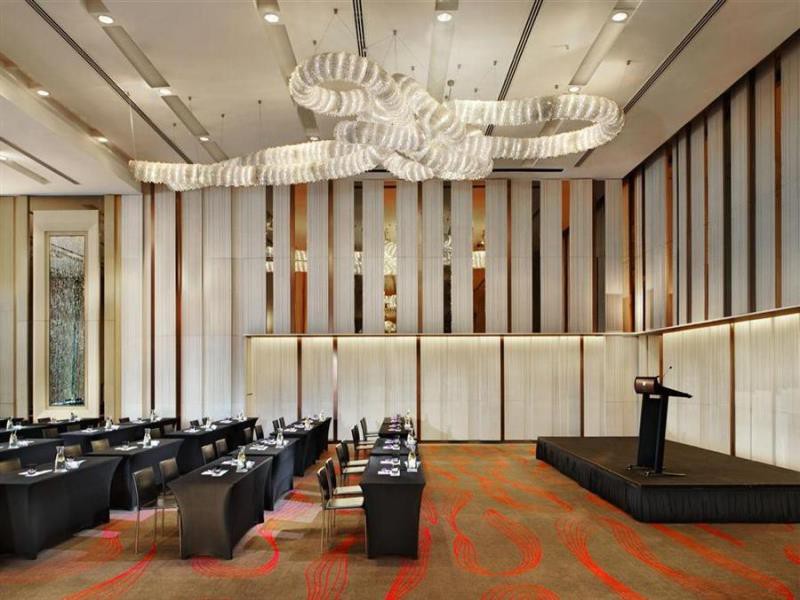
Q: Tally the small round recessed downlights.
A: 11